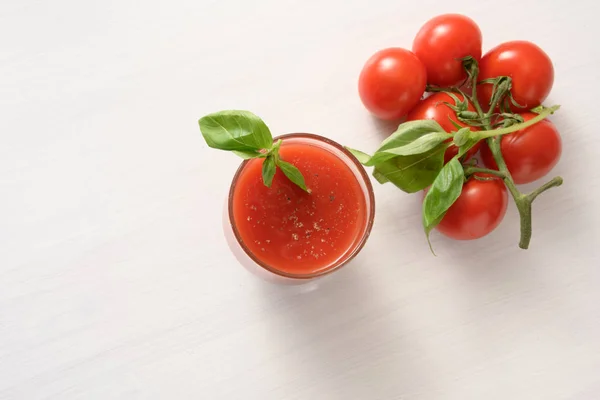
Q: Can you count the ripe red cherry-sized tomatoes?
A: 6